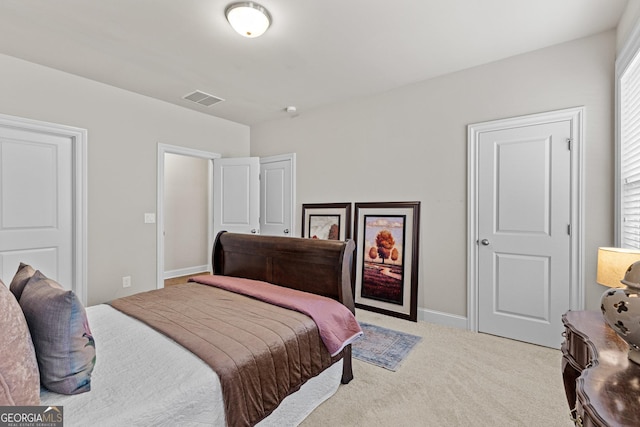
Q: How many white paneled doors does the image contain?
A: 4